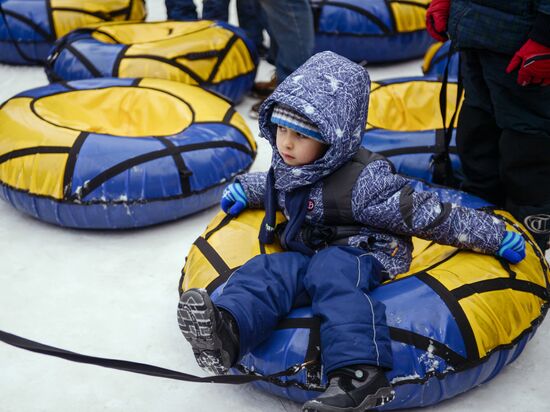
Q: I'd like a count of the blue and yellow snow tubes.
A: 7